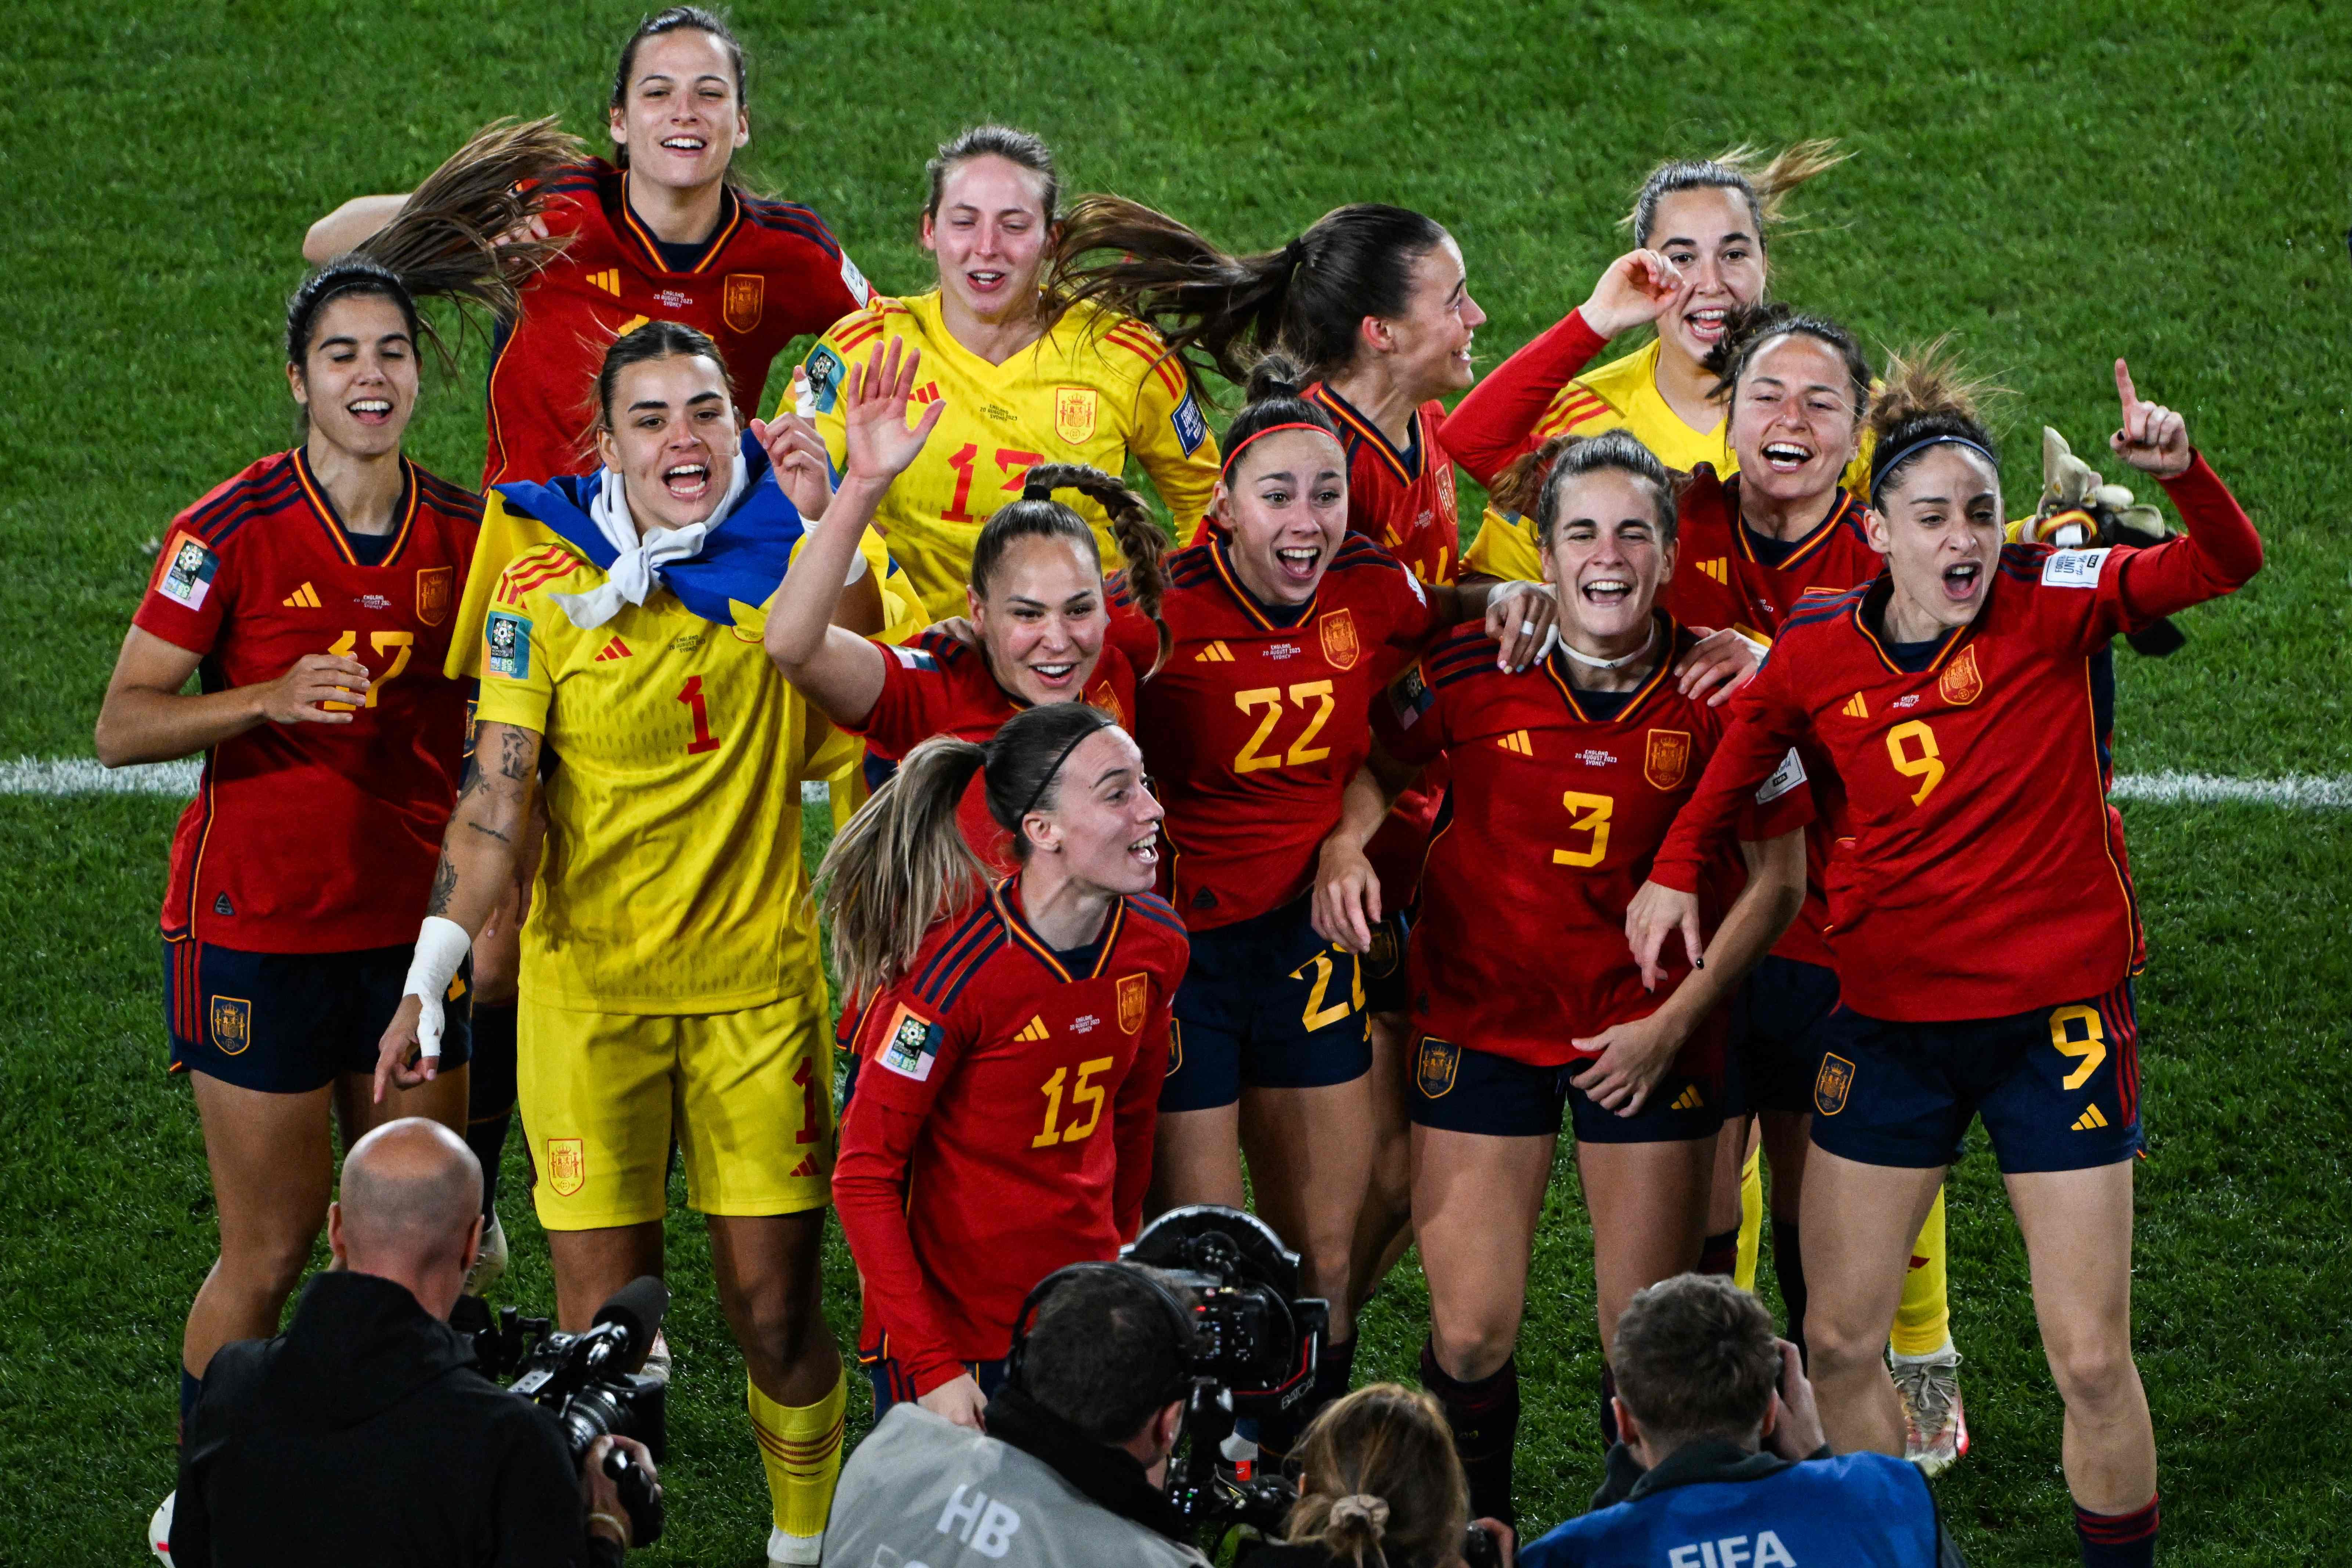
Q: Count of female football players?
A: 12